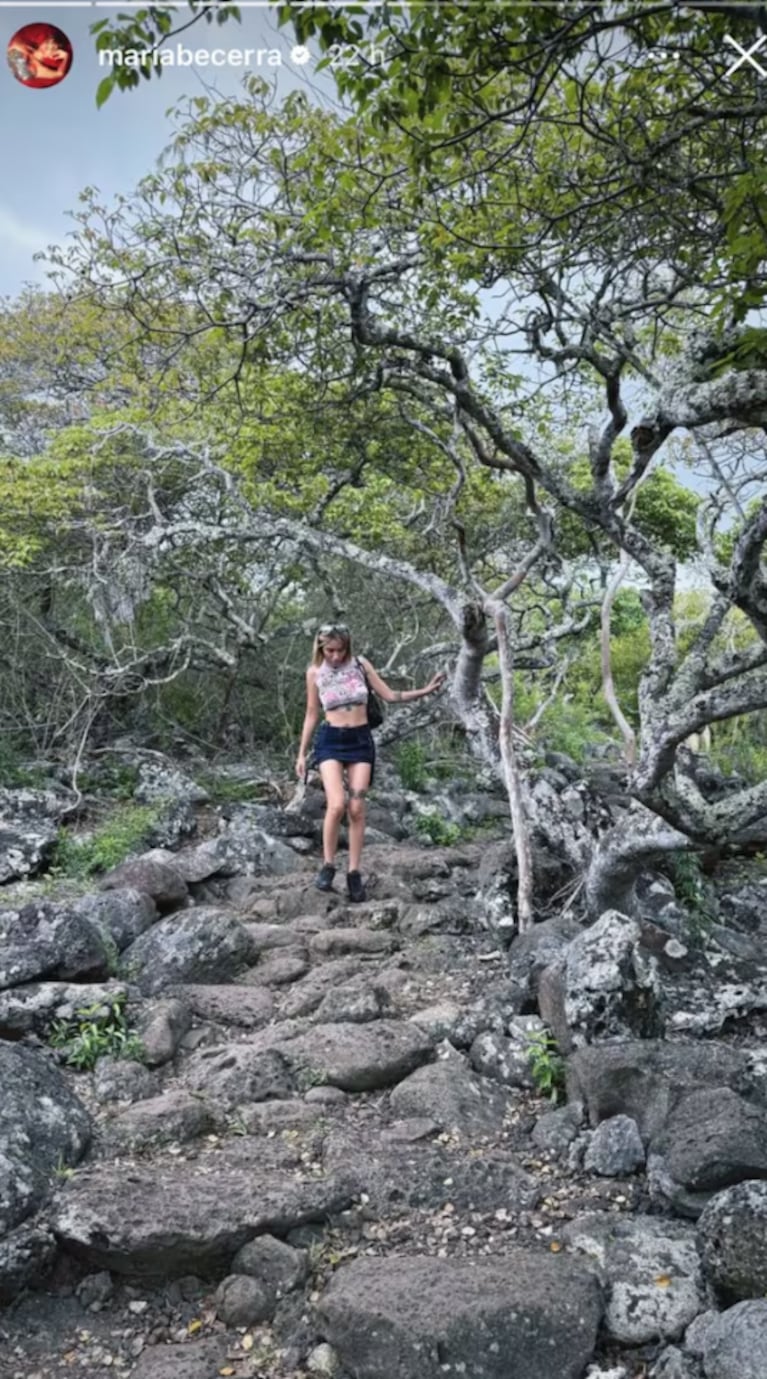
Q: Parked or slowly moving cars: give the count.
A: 0